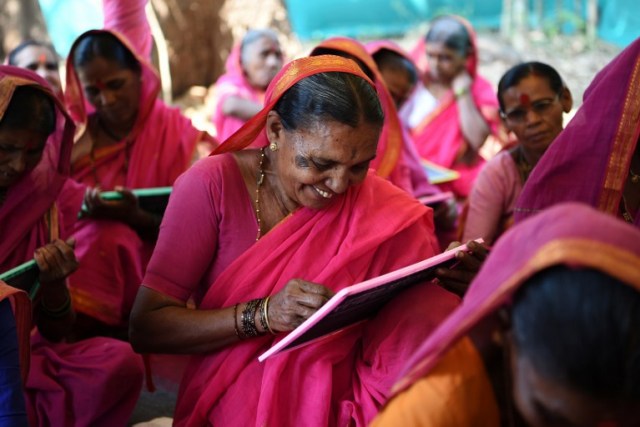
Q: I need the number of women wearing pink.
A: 11